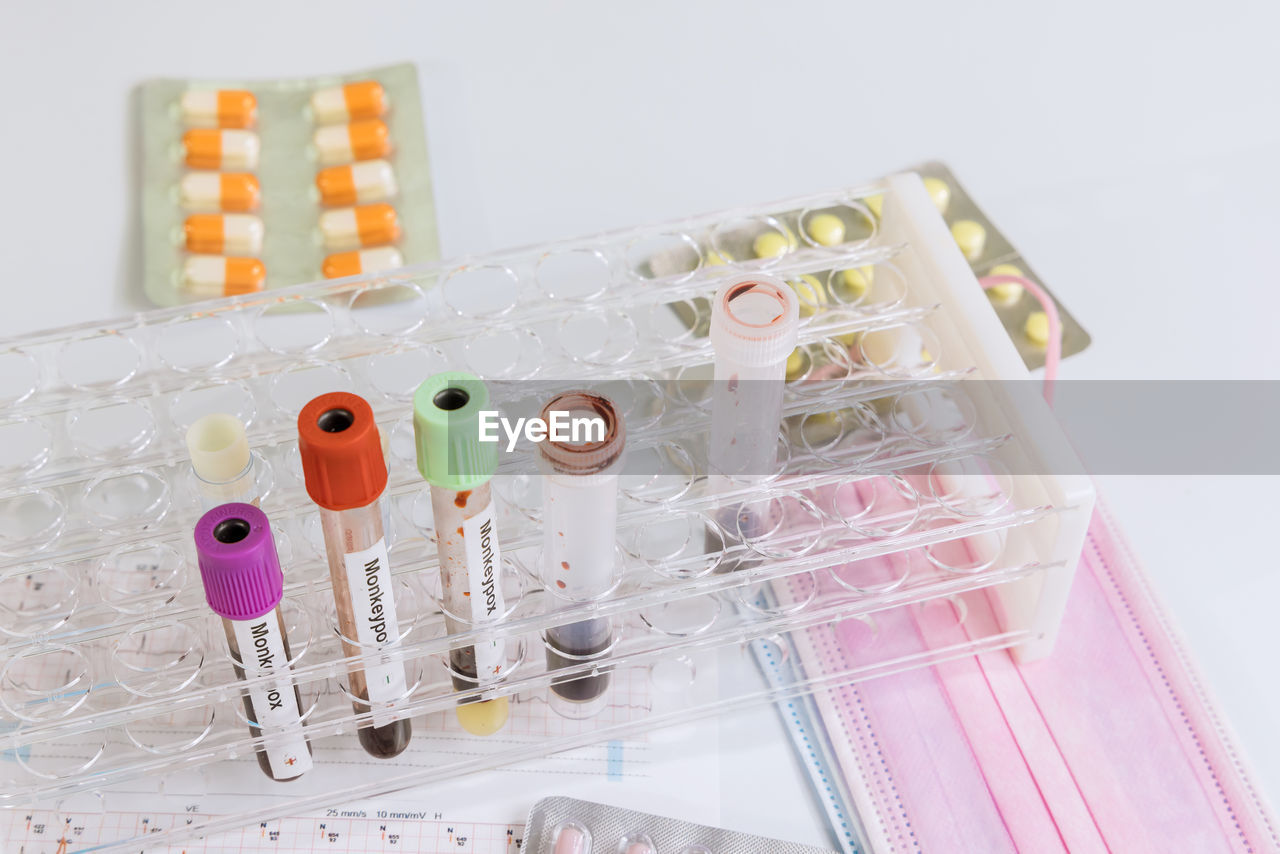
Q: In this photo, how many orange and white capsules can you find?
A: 10